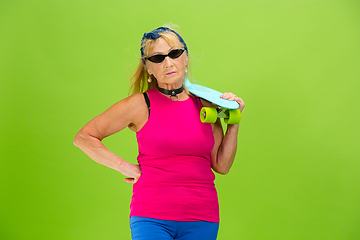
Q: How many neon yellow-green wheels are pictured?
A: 2